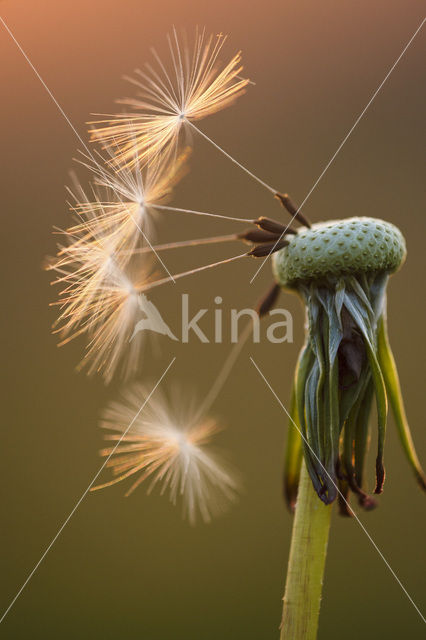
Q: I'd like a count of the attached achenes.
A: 5